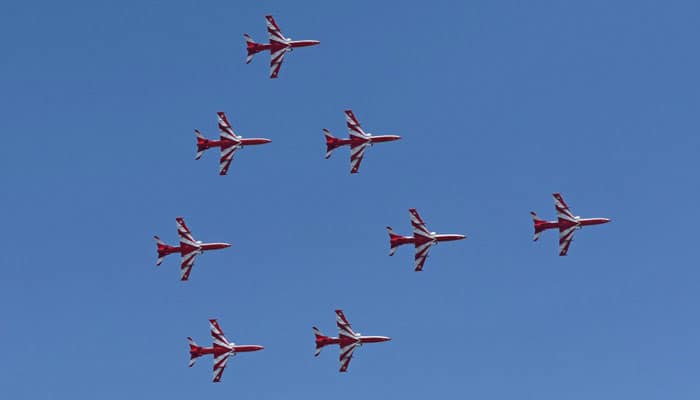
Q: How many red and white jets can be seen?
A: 8